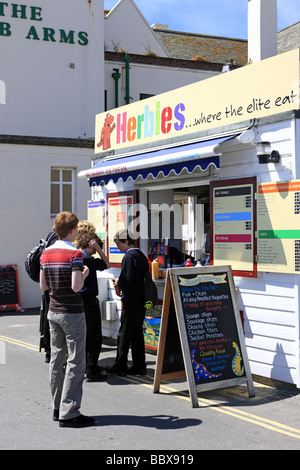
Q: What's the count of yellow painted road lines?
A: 2